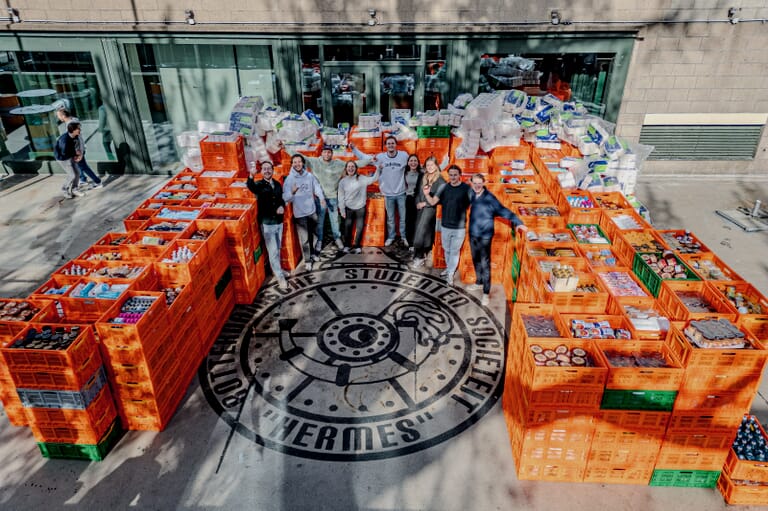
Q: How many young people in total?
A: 11